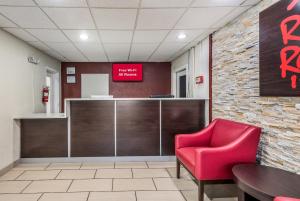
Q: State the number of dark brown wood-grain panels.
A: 4